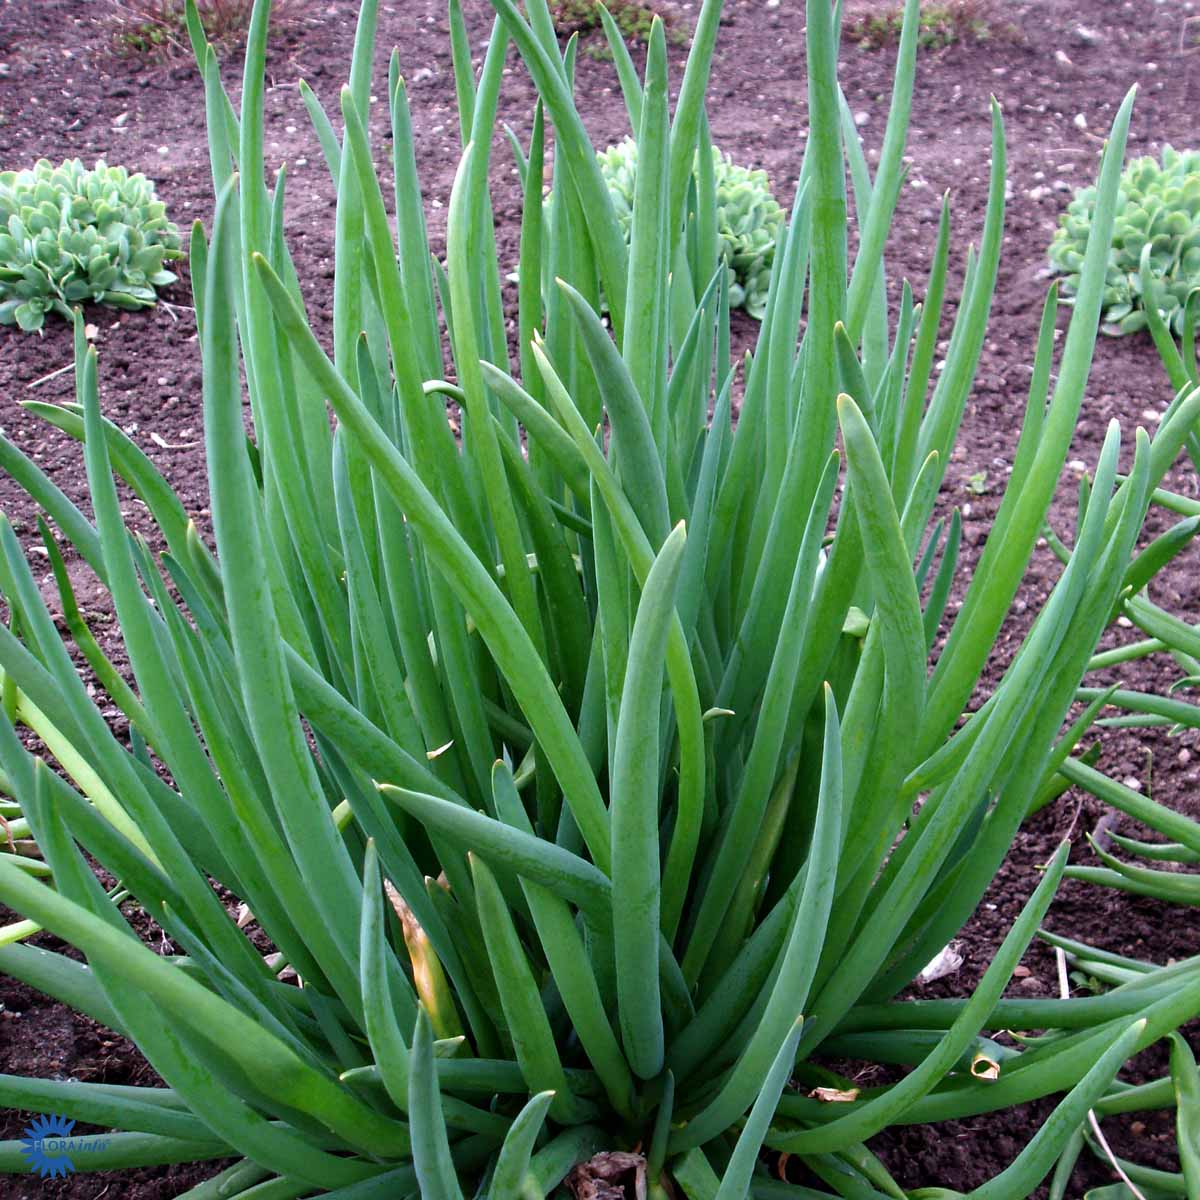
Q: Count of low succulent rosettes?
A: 3